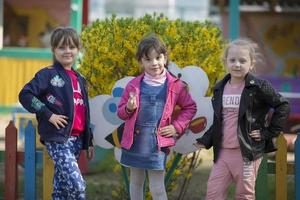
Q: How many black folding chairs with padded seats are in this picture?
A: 0